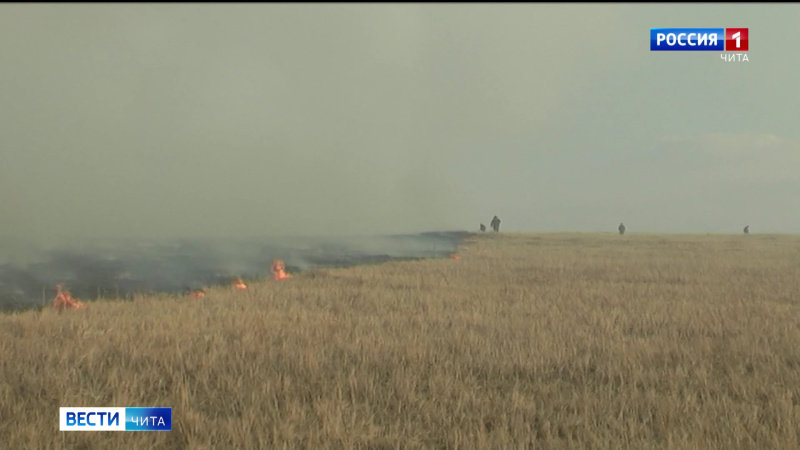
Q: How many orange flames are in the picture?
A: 5